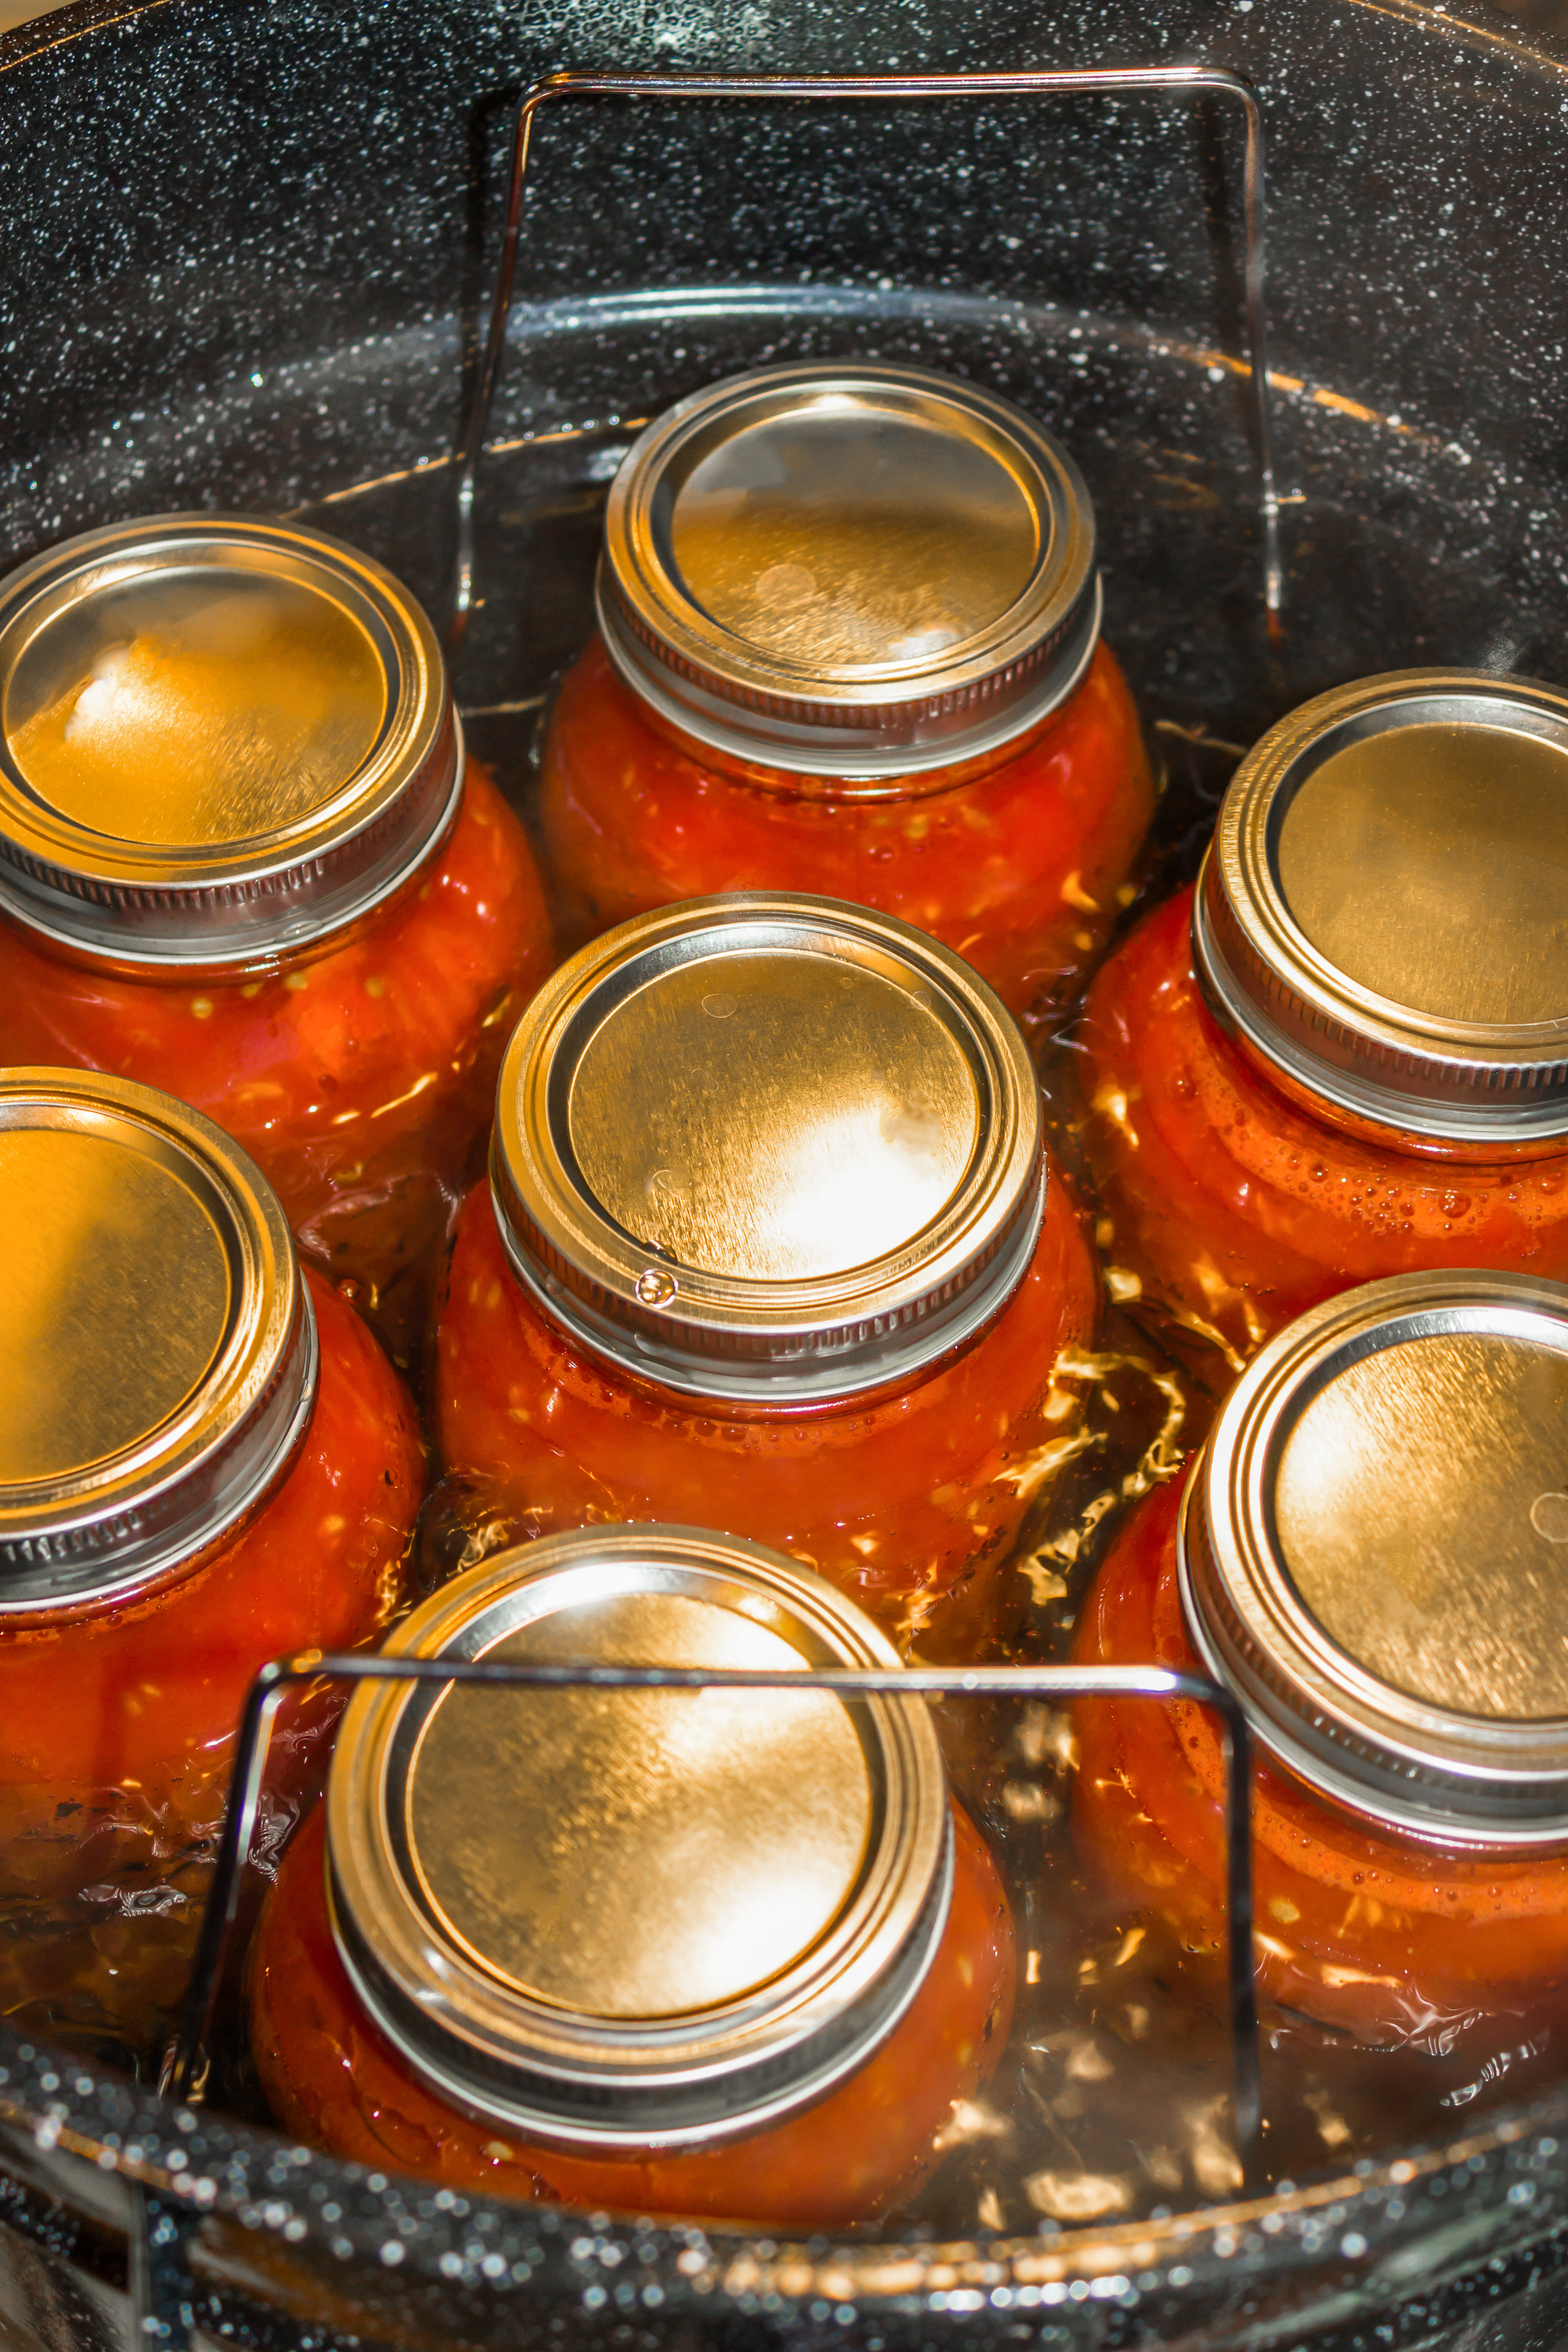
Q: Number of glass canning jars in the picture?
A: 7